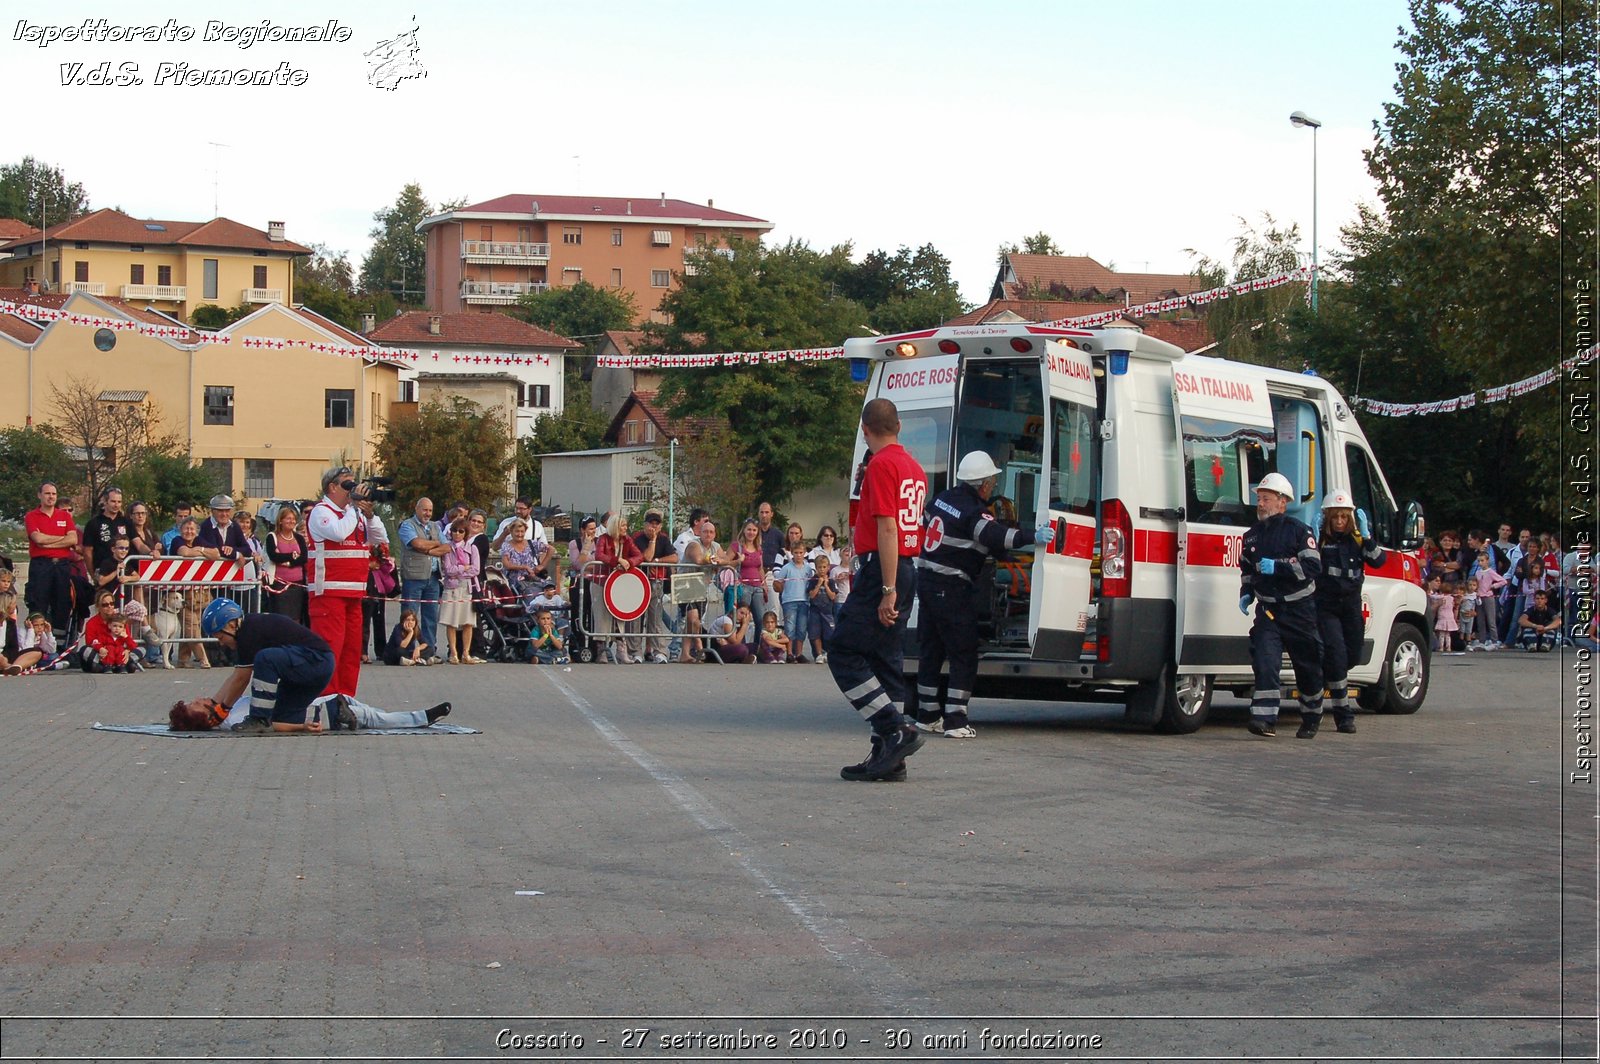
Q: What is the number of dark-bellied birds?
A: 0